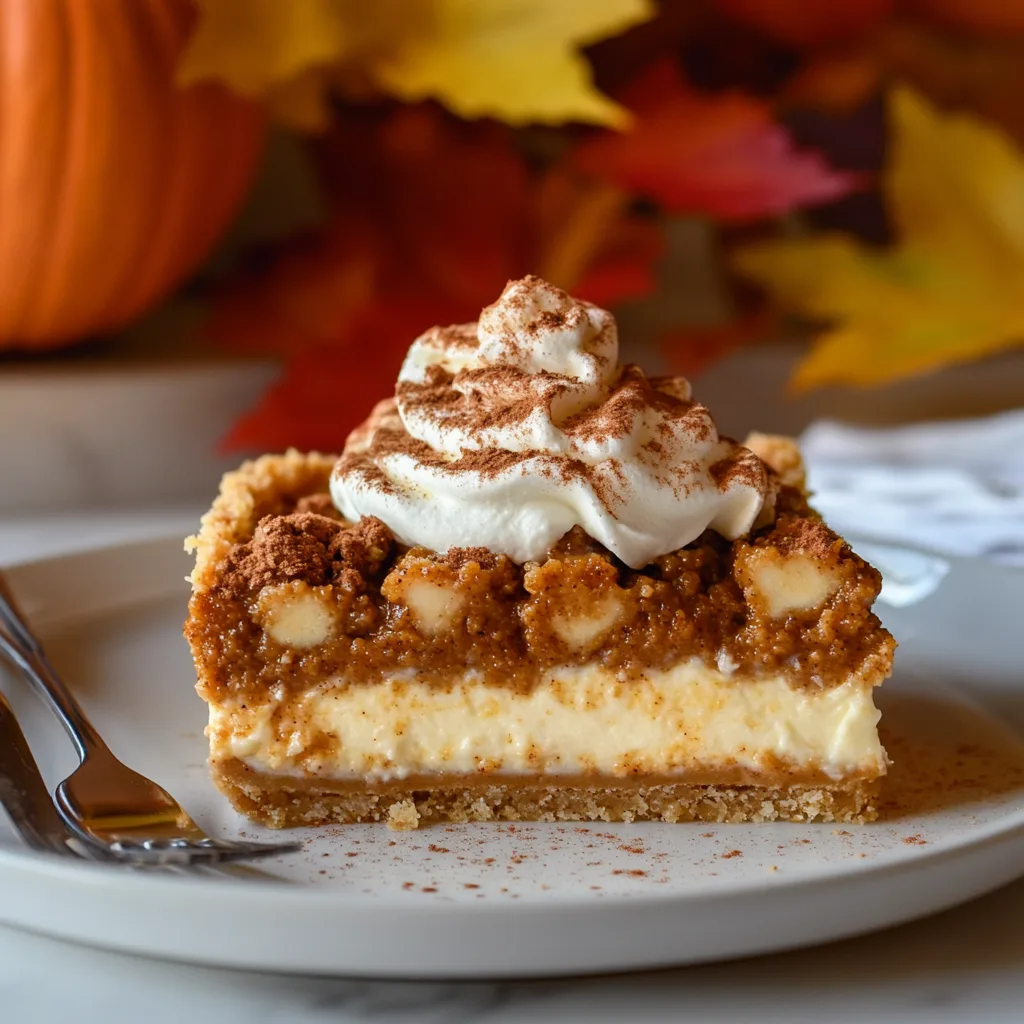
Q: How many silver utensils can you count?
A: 2